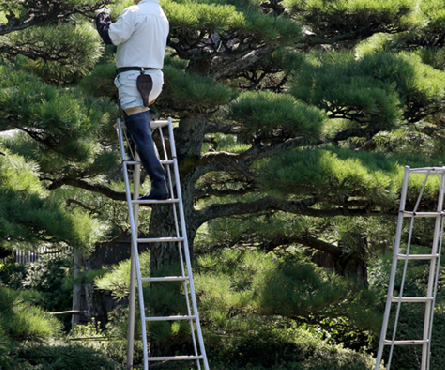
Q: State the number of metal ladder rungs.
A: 12